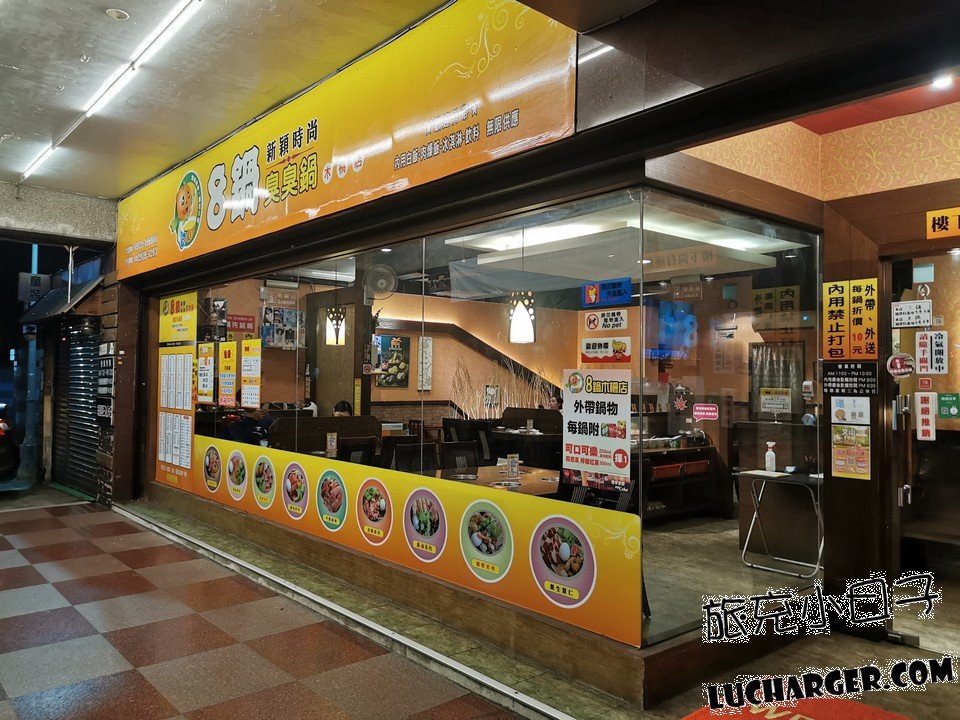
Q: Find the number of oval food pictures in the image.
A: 9